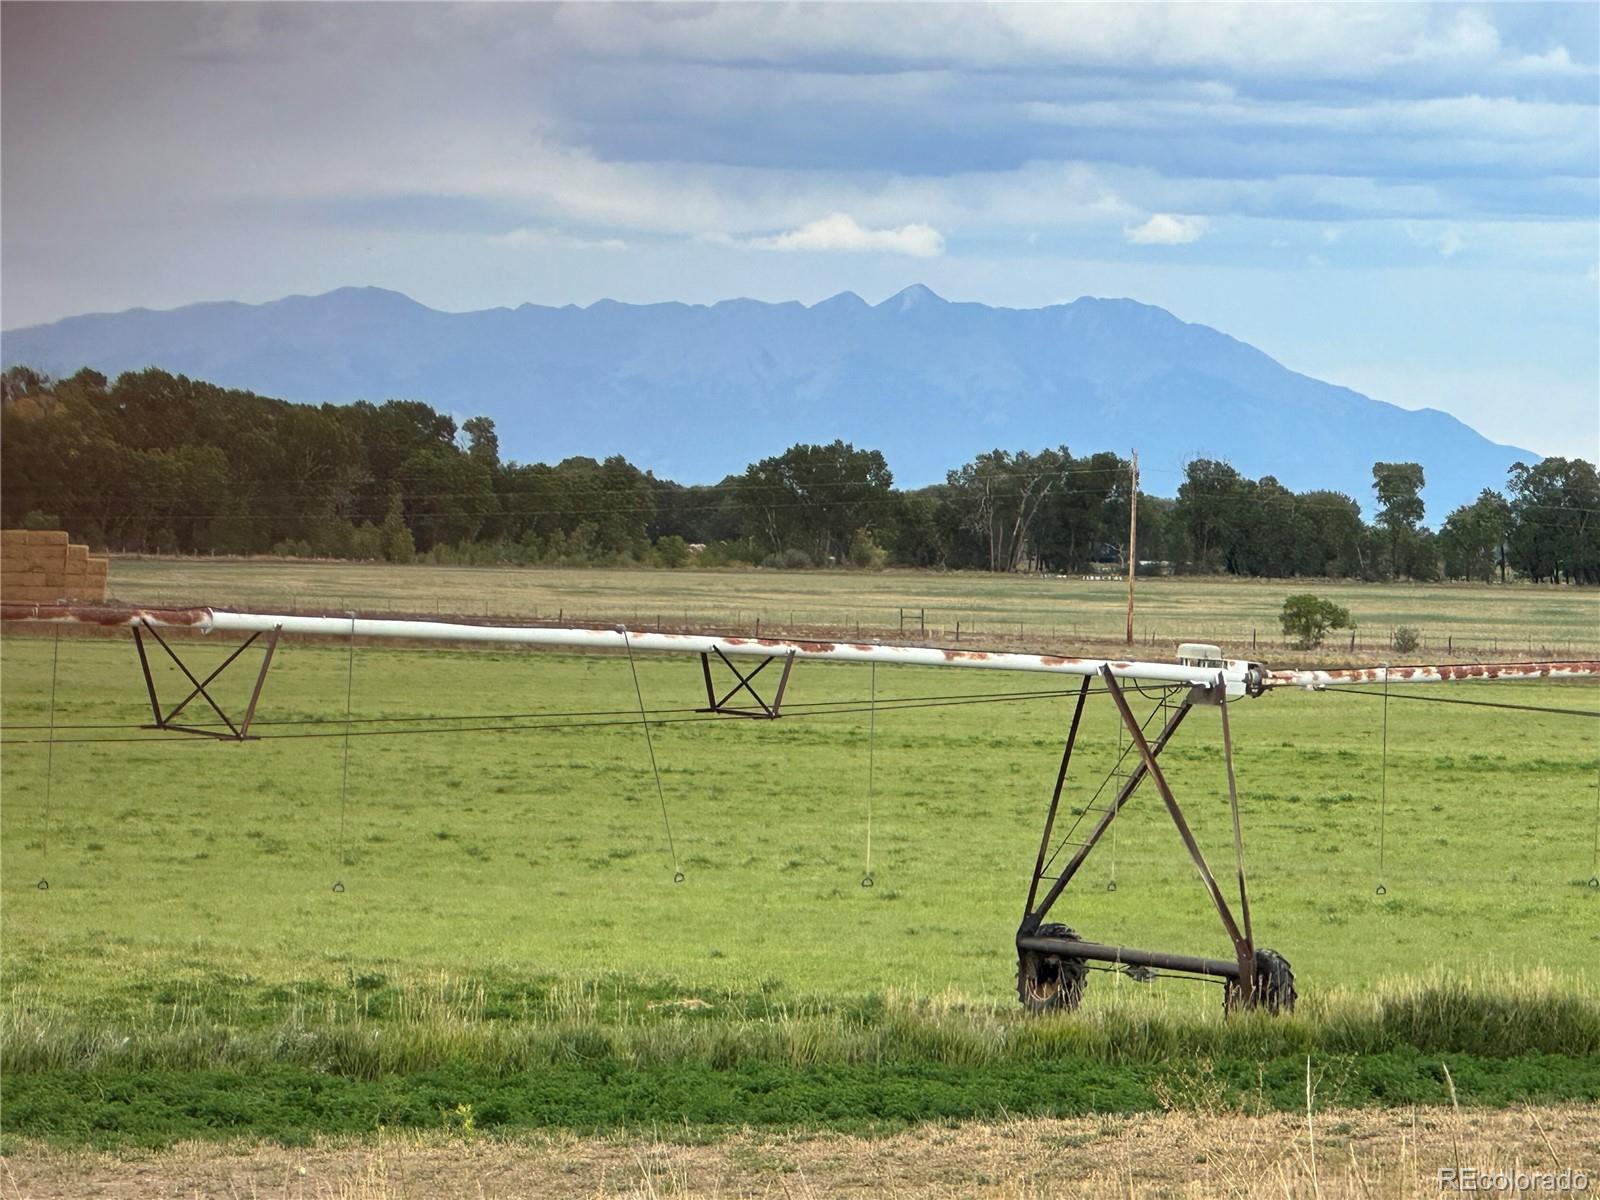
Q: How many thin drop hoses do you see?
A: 7